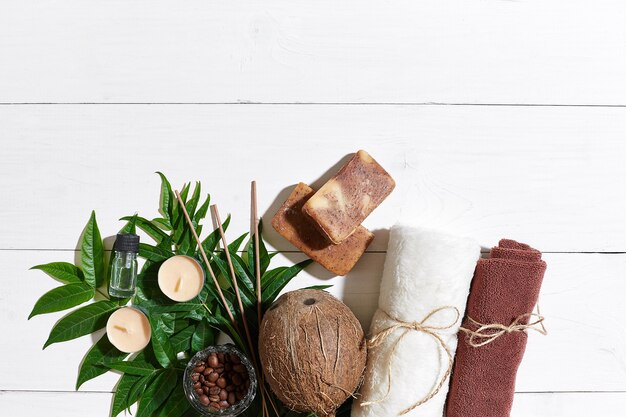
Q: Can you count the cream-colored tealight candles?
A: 2